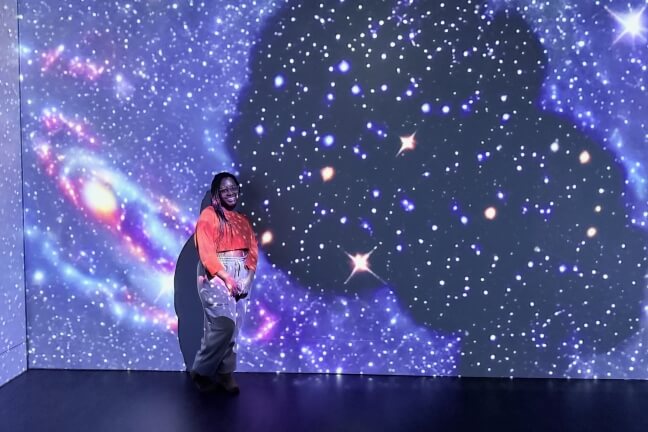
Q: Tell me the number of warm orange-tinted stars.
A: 7